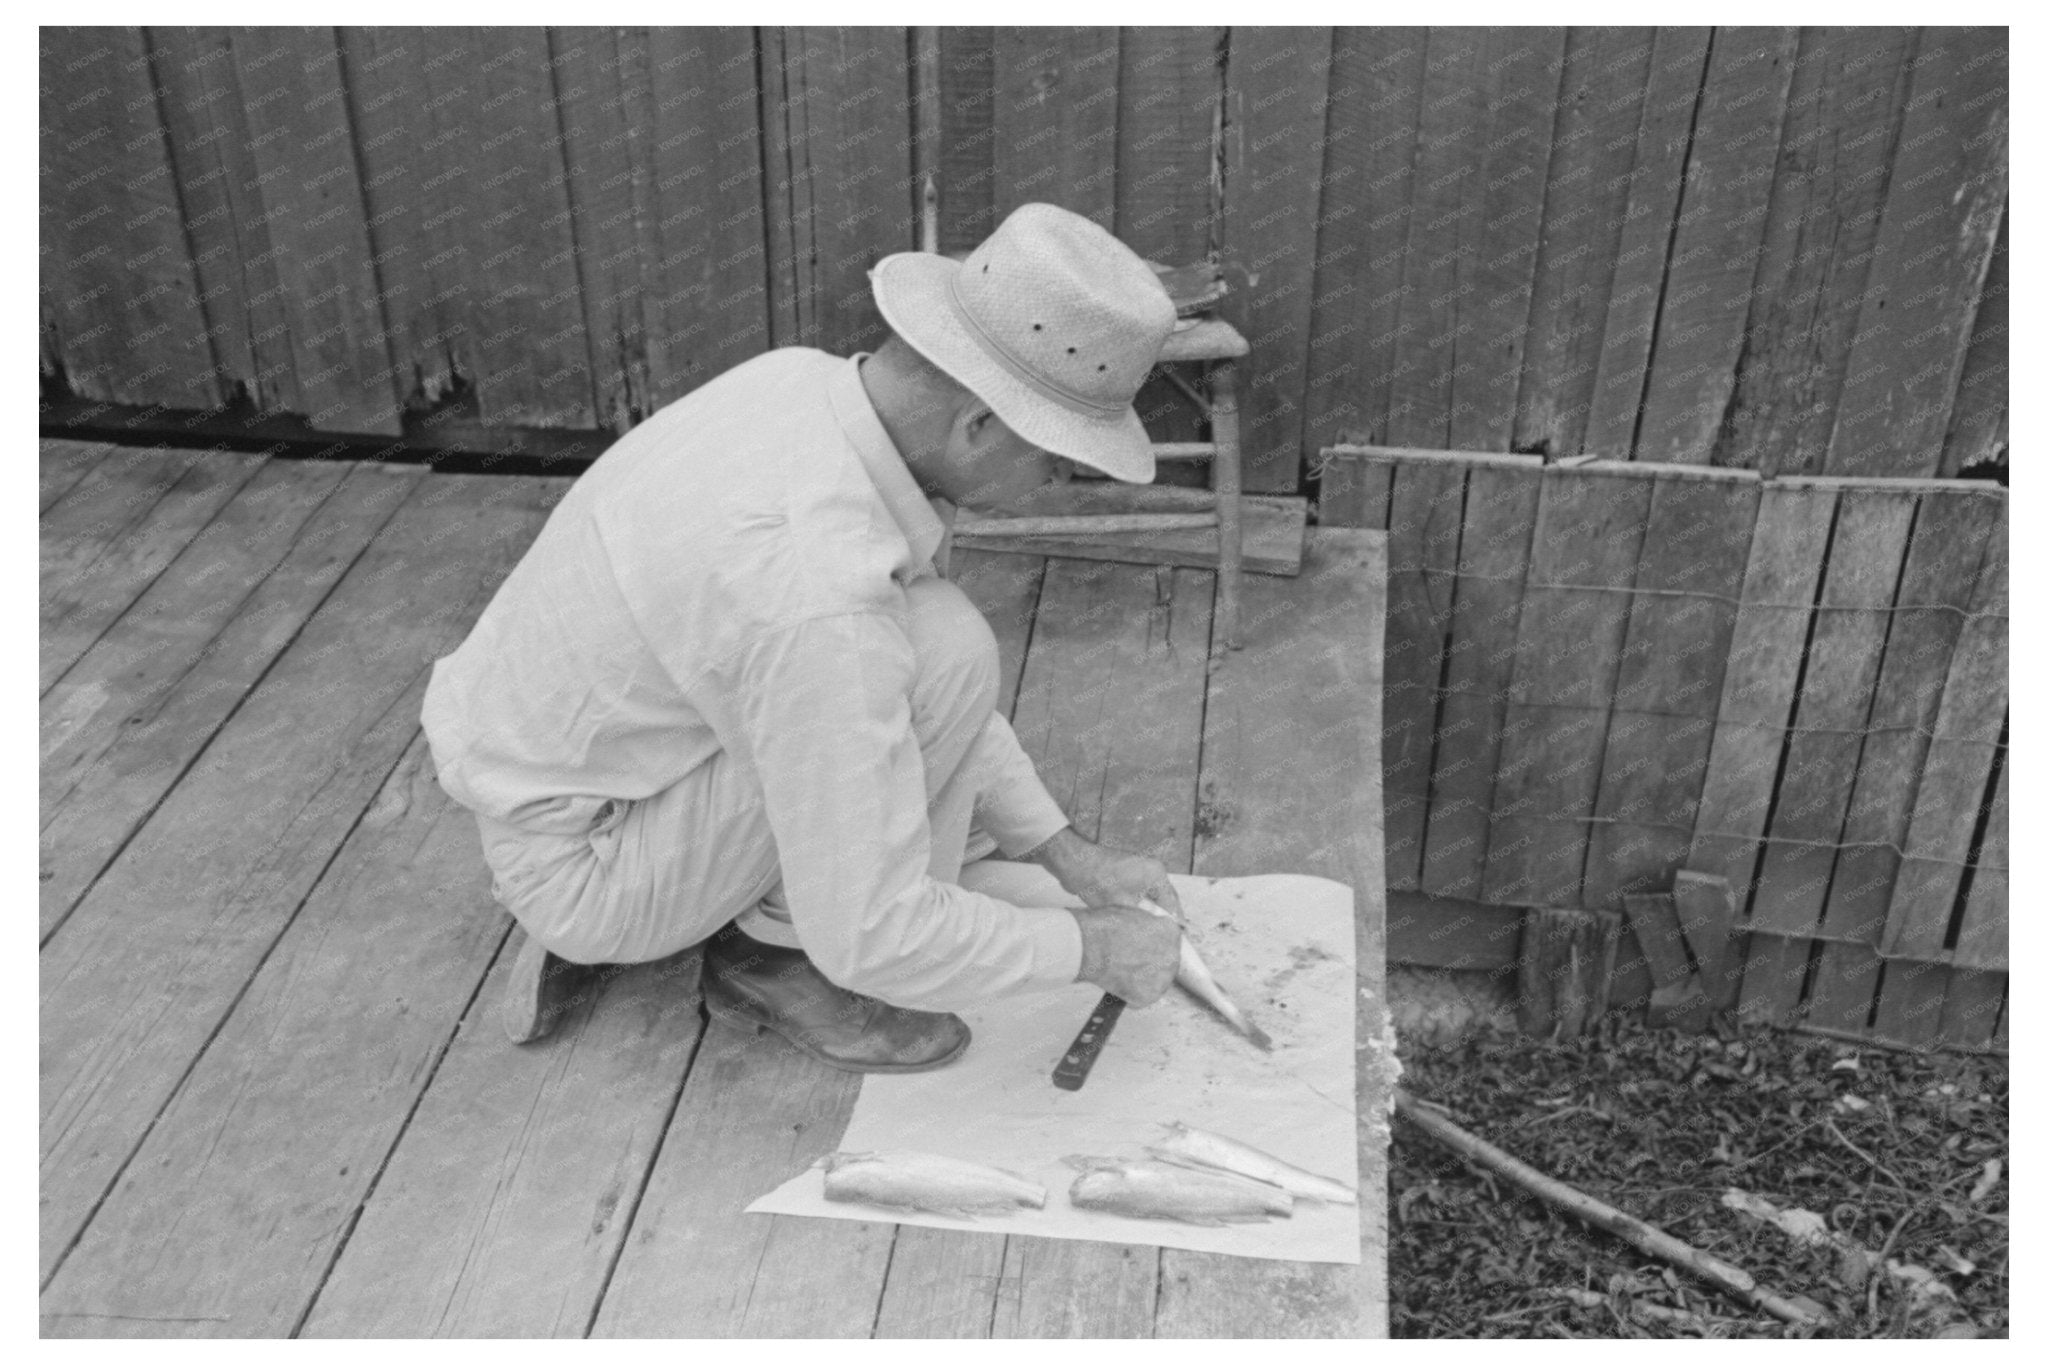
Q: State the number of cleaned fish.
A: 3